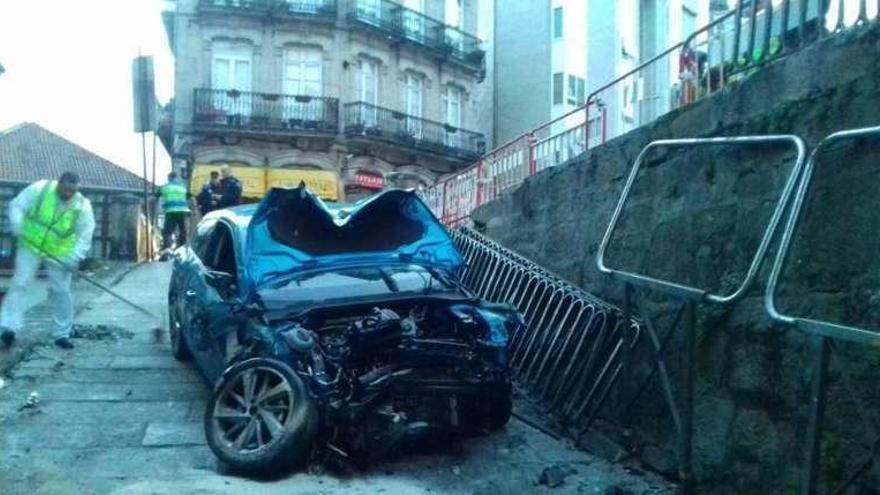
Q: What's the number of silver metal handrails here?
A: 2